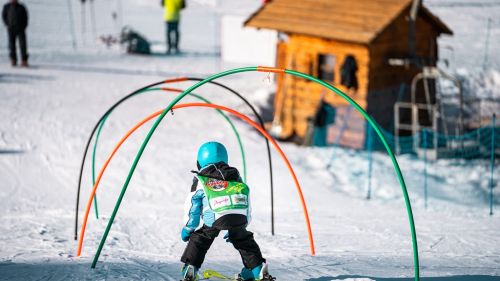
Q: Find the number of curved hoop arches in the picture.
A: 4